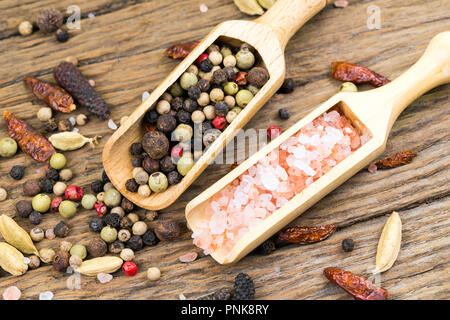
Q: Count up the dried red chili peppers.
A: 7